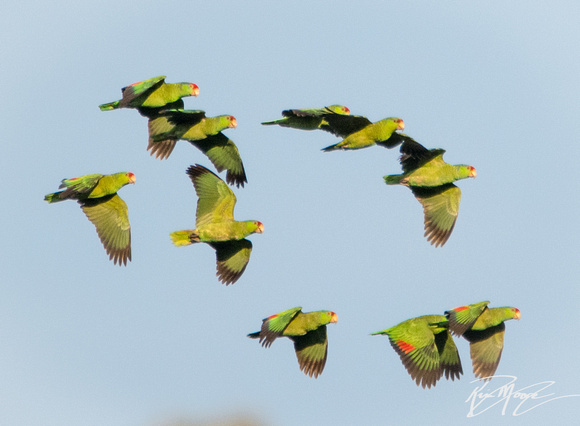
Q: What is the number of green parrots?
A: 10